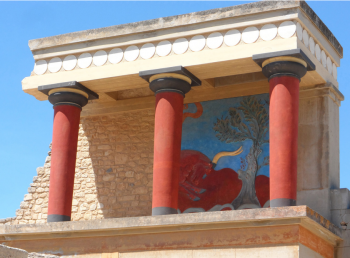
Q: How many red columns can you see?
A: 3